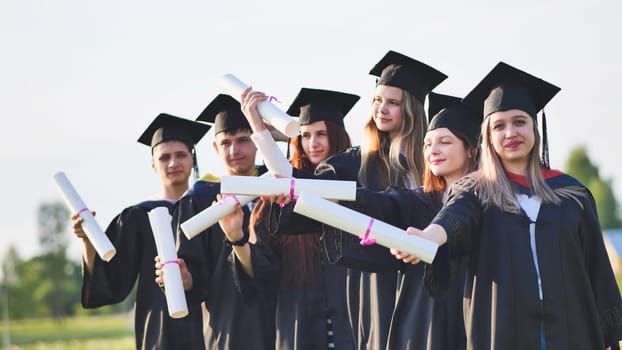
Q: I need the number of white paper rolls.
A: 6